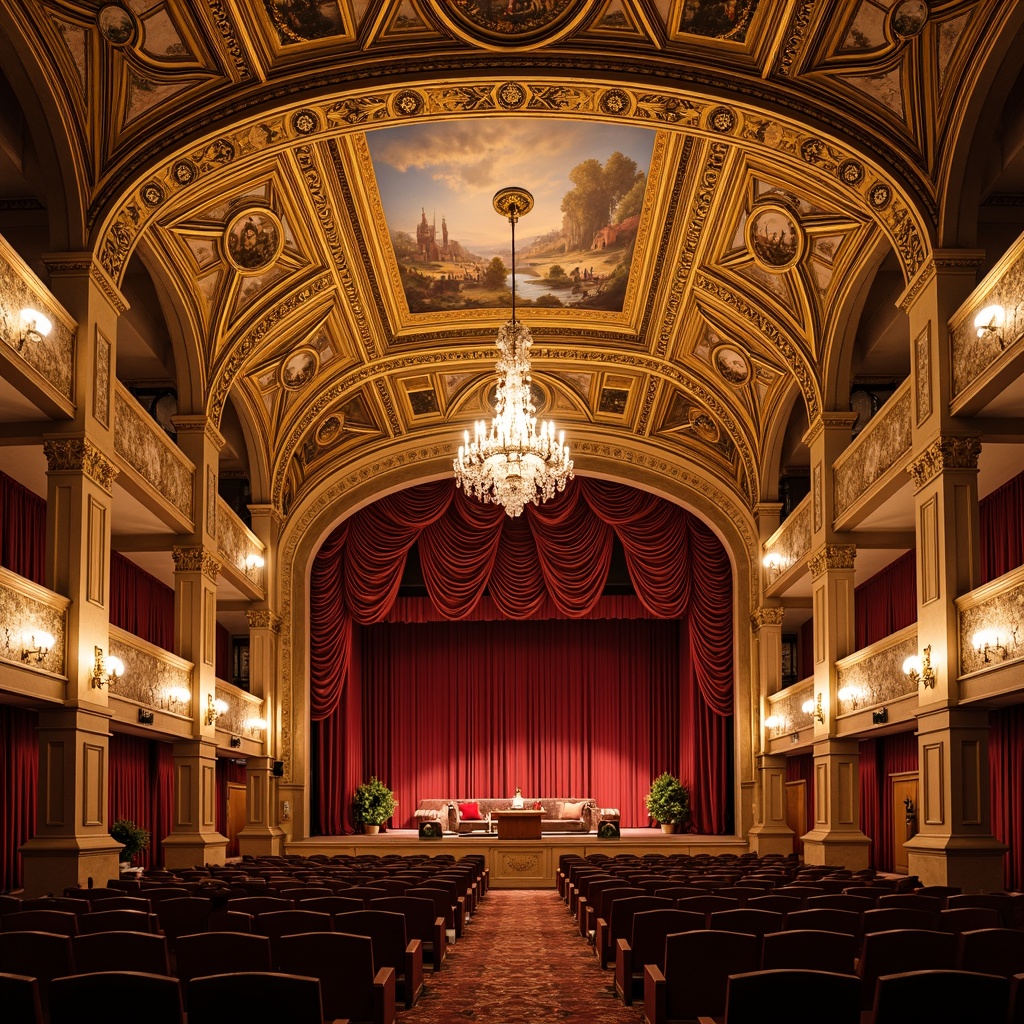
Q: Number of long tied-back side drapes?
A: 2